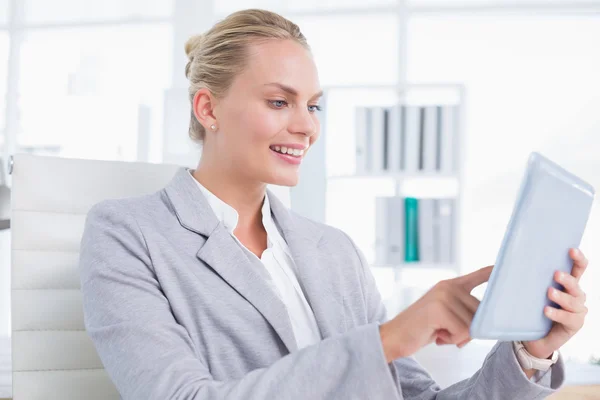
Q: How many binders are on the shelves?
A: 11